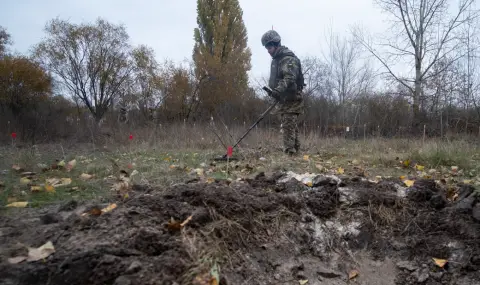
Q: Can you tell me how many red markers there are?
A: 3